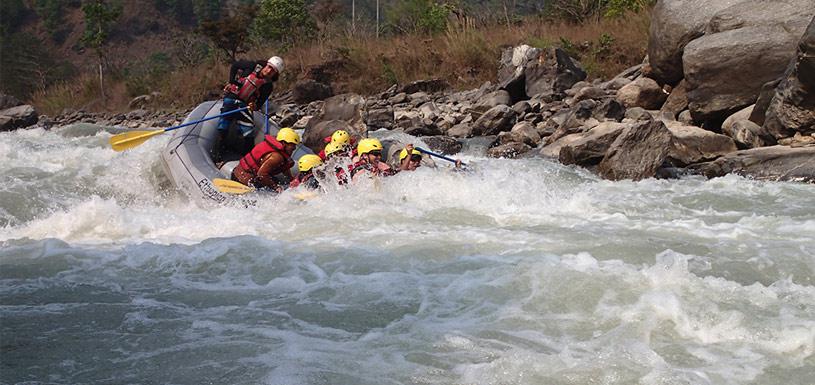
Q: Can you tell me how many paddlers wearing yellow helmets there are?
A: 6